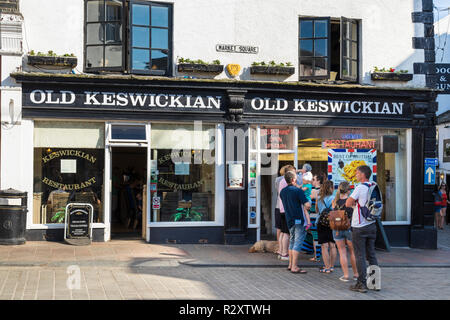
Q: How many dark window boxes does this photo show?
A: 4